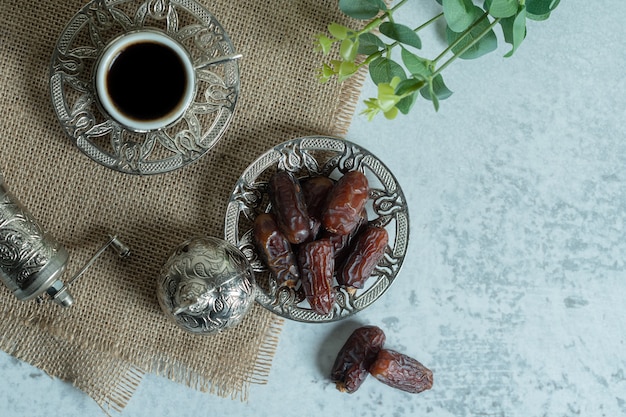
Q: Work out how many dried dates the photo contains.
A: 9